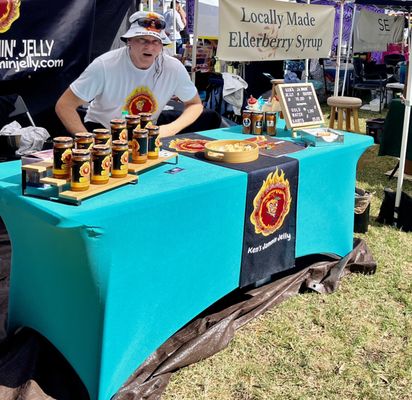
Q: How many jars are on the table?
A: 14